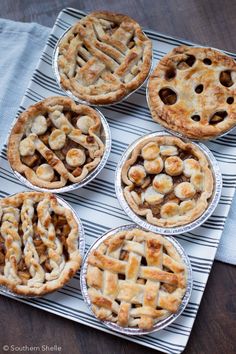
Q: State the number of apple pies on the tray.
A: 6